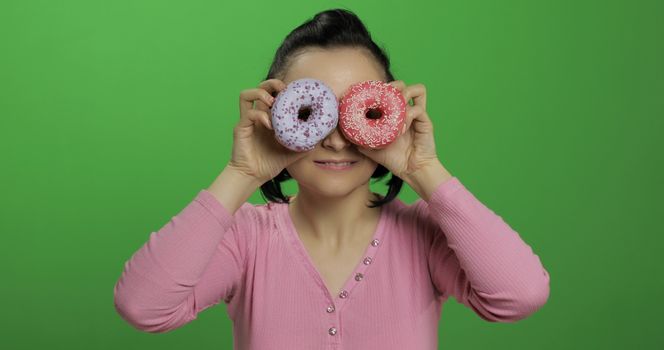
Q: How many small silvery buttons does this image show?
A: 6